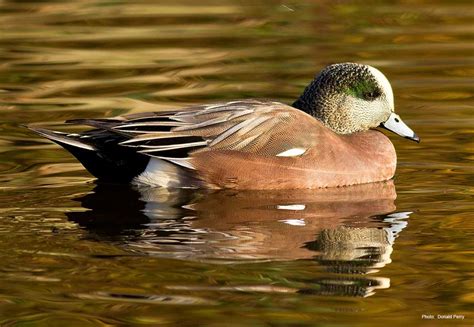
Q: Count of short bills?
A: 1